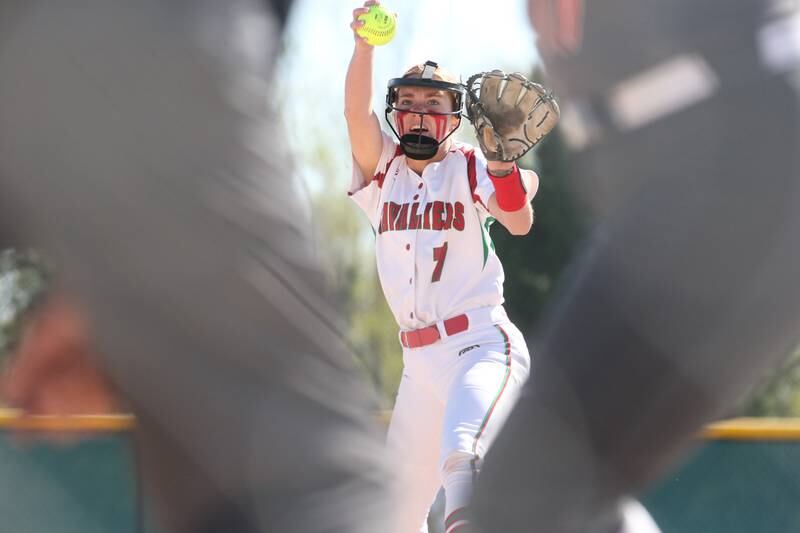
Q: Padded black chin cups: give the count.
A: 1